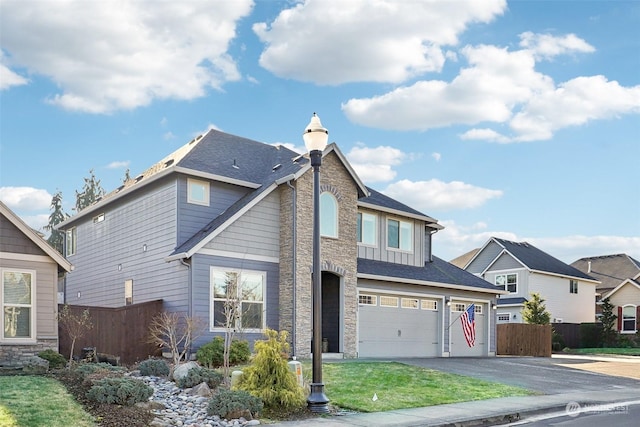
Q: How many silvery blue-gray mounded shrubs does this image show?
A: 5